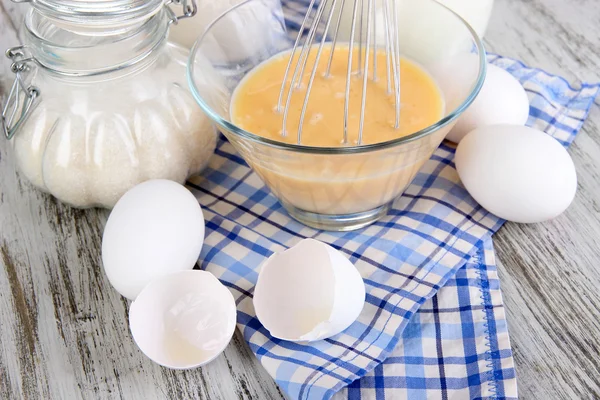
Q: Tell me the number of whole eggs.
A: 3